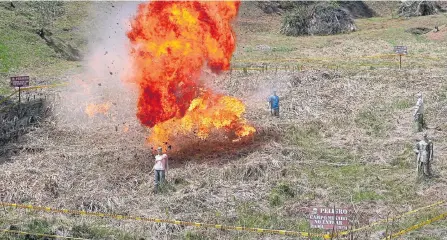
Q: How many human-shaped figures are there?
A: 4